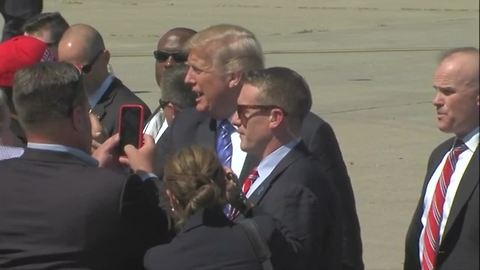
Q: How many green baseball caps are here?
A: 0